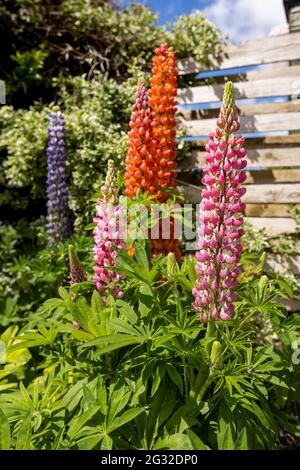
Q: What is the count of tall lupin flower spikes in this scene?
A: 5